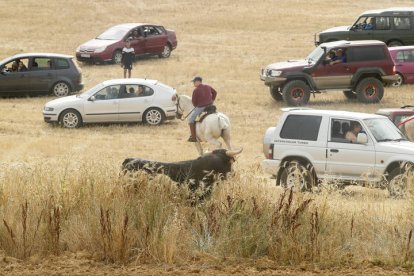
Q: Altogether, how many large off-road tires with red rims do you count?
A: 2